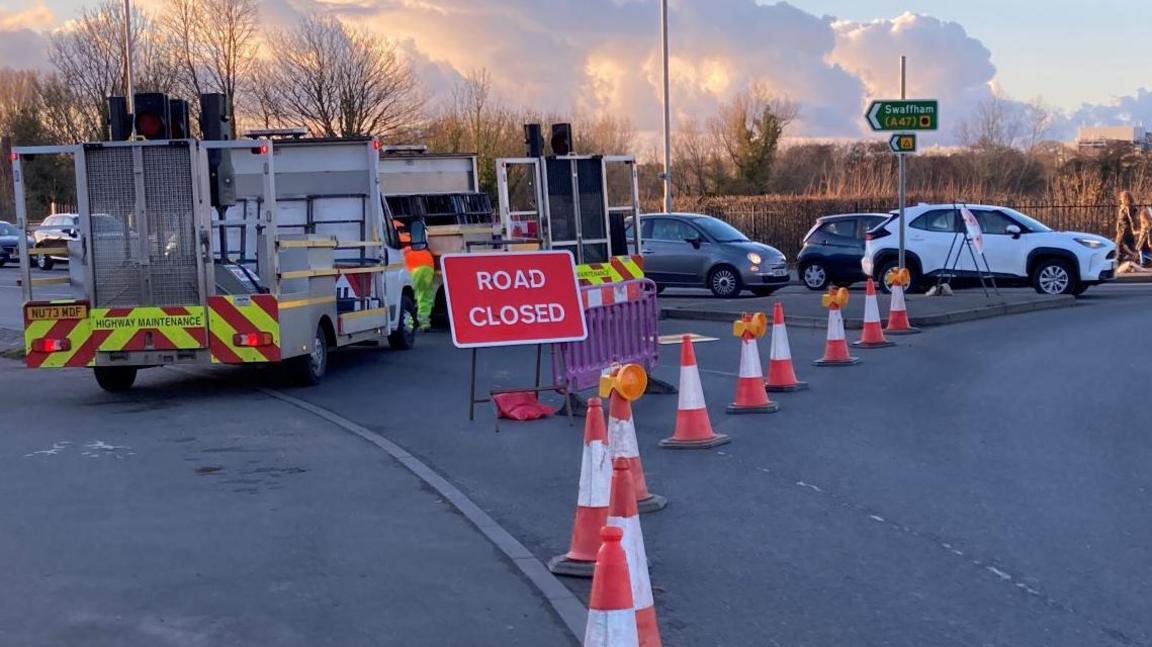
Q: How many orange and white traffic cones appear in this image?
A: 10